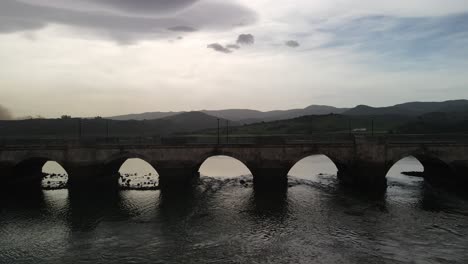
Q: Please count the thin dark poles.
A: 6